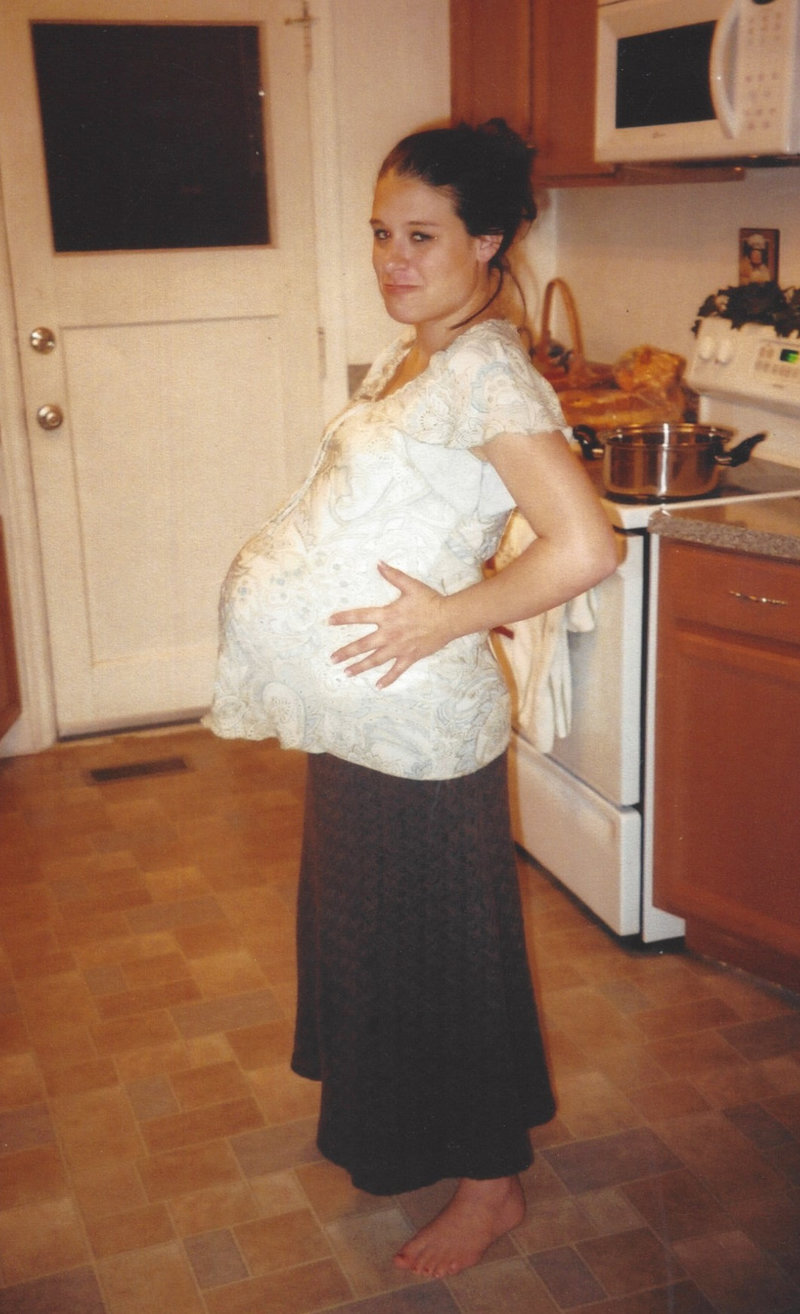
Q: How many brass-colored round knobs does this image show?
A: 2